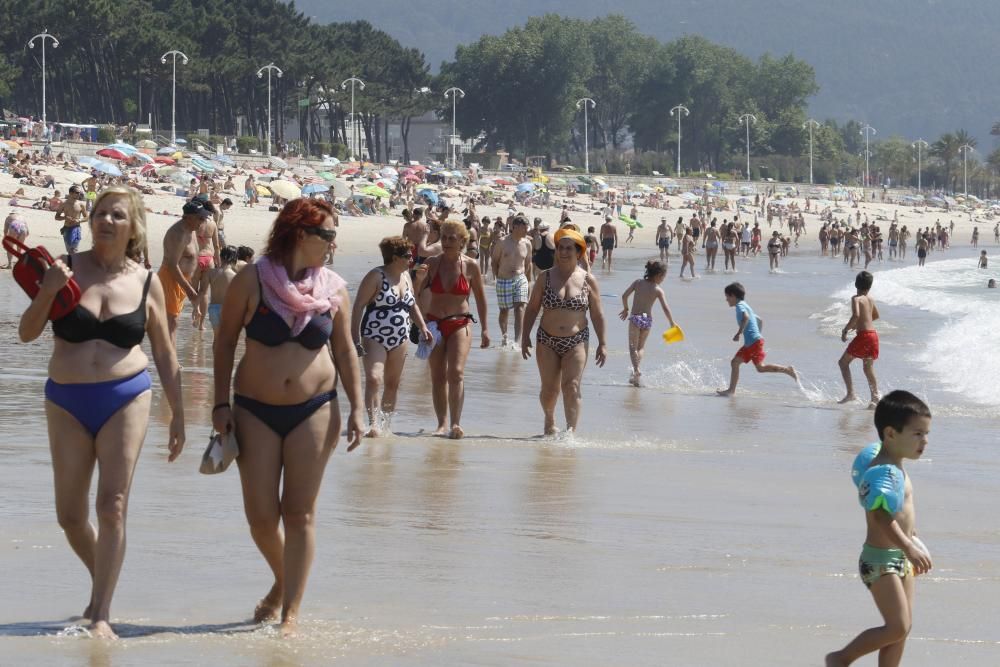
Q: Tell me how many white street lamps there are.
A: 12